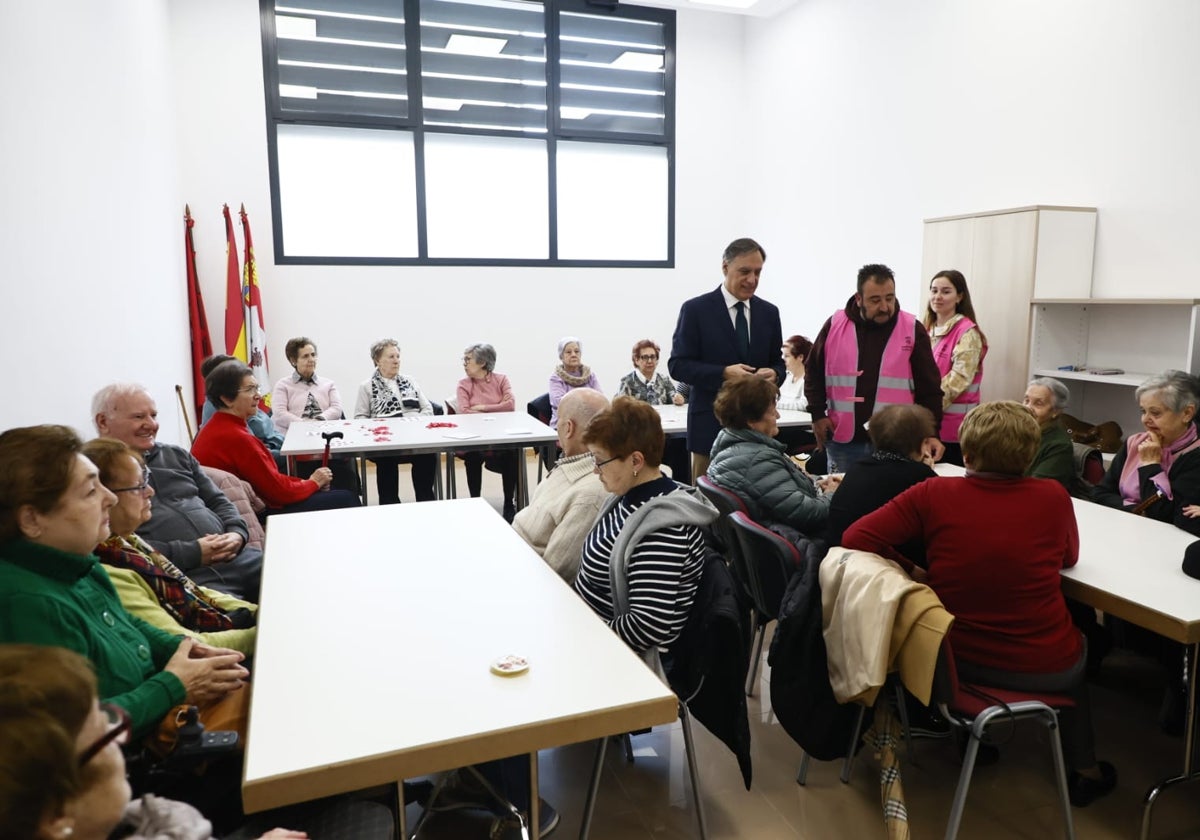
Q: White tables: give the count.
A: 4